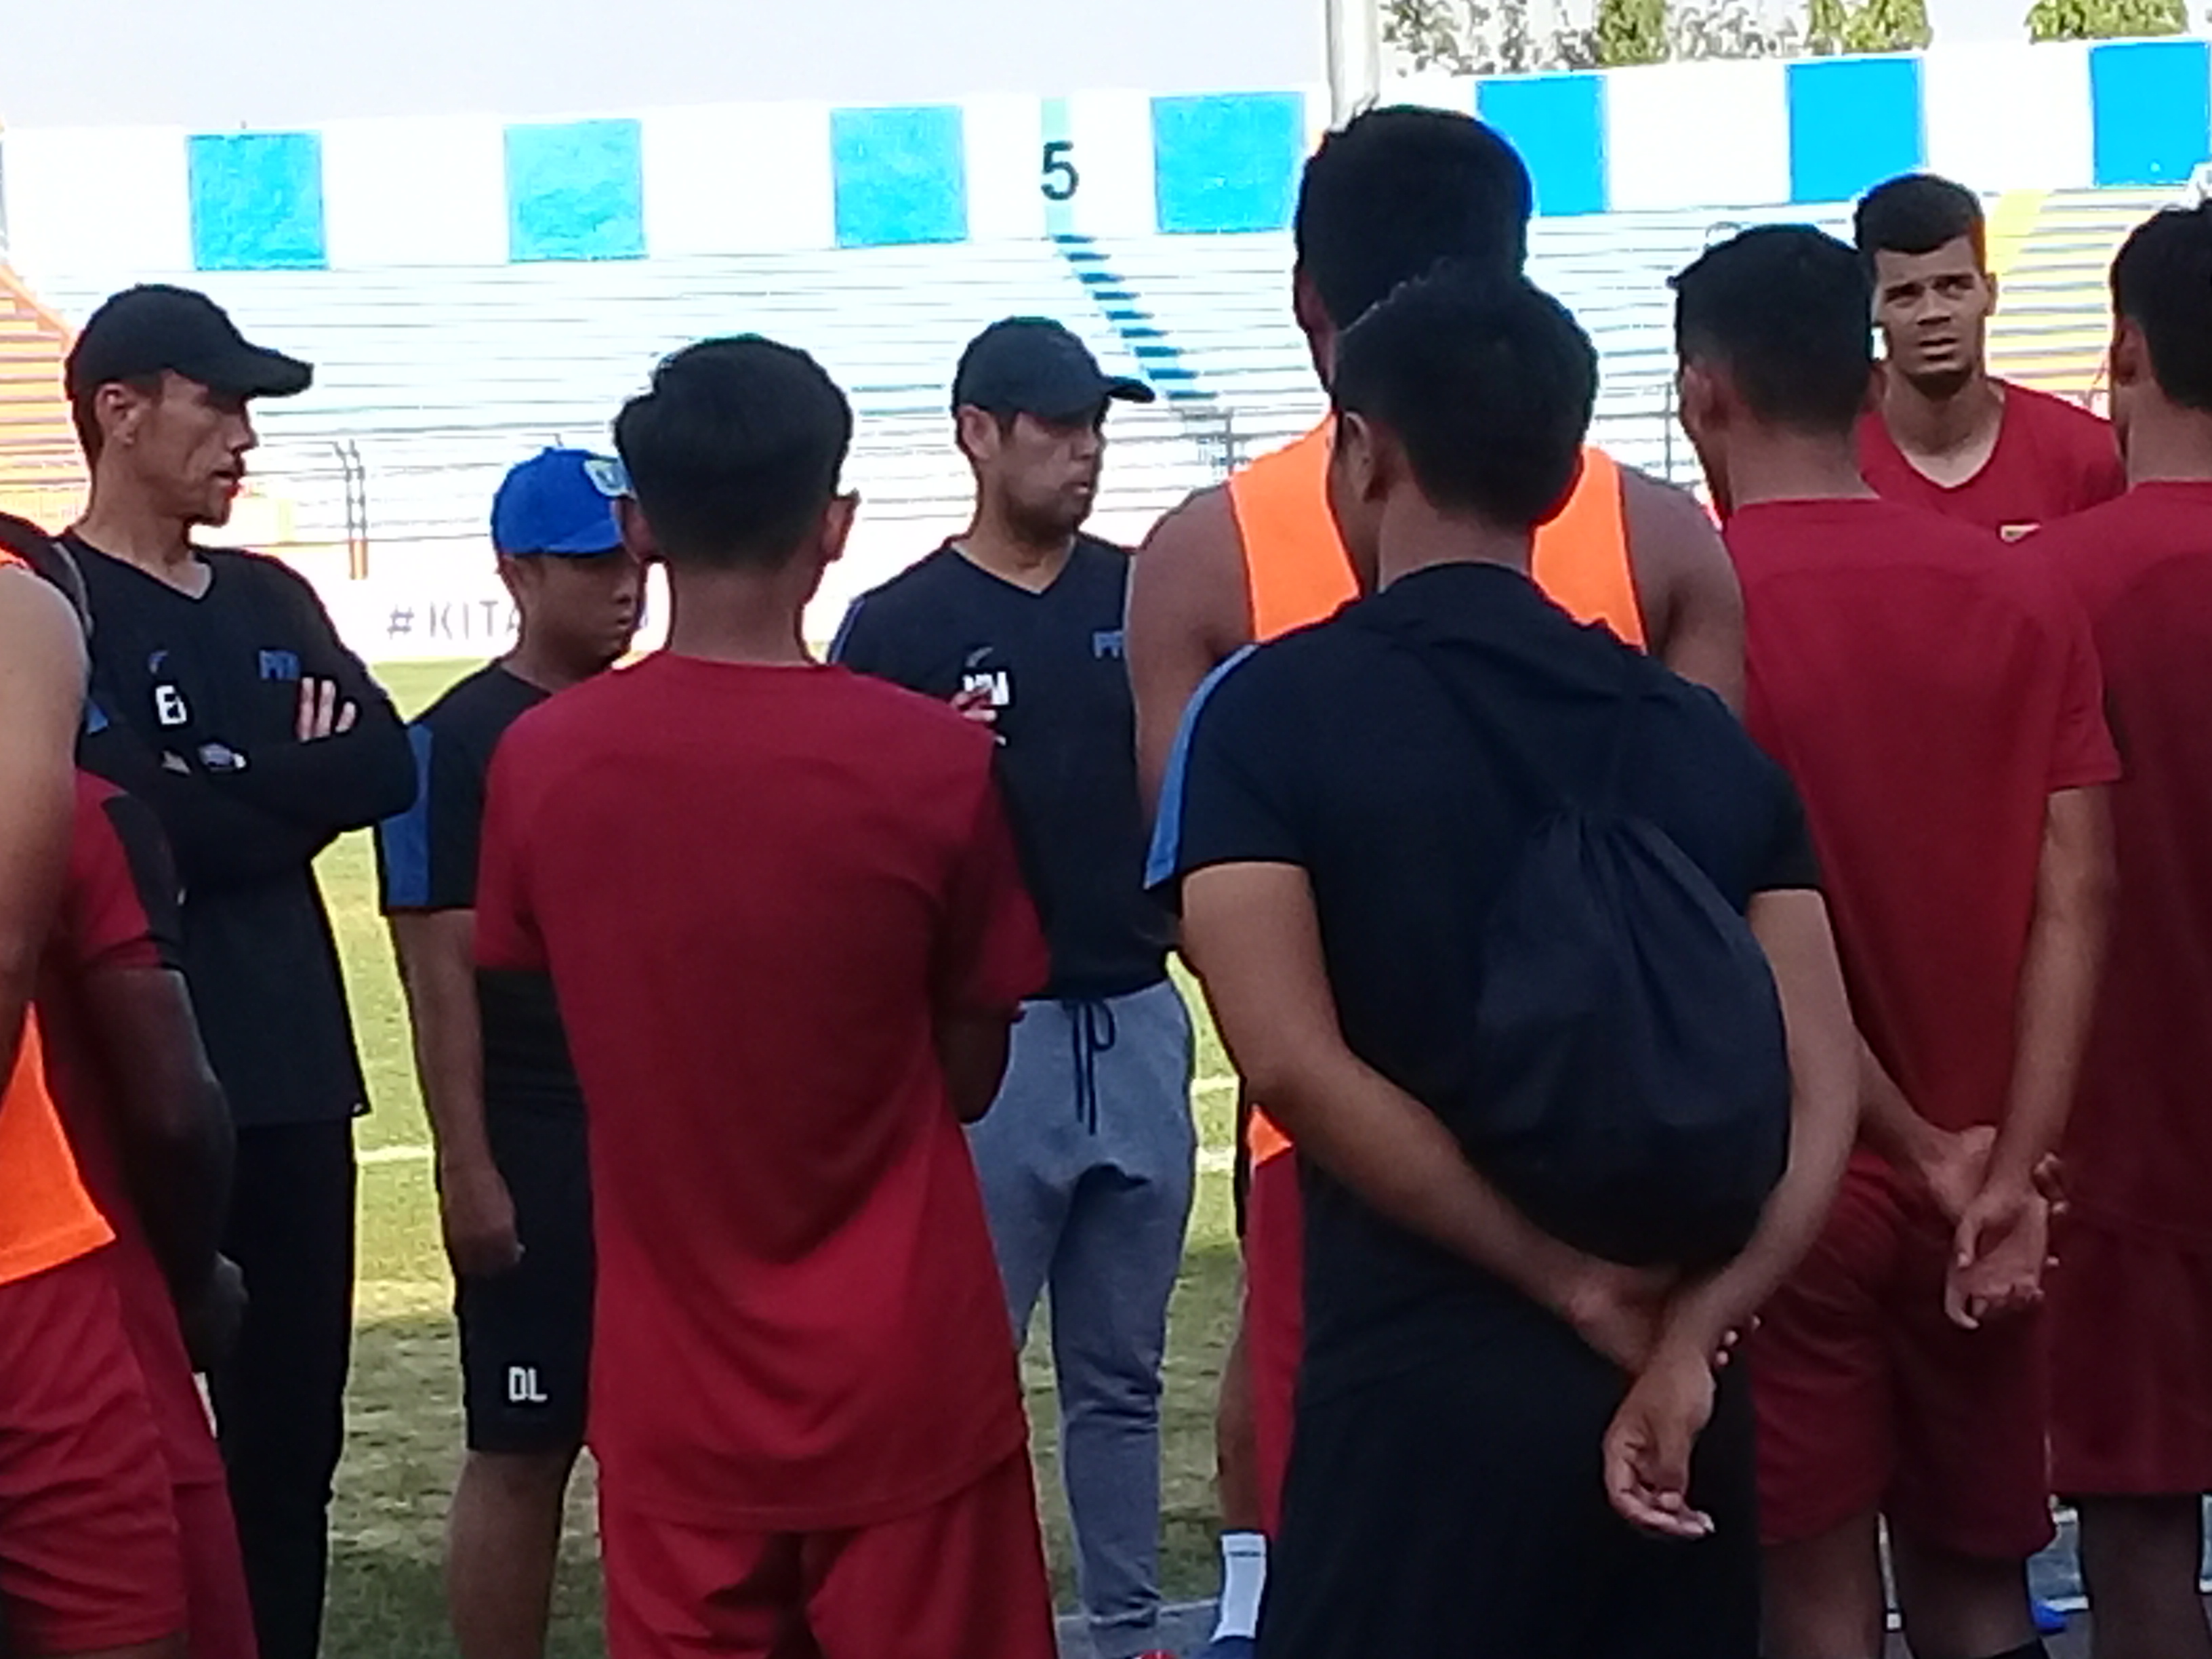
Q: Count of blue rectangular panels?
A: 7